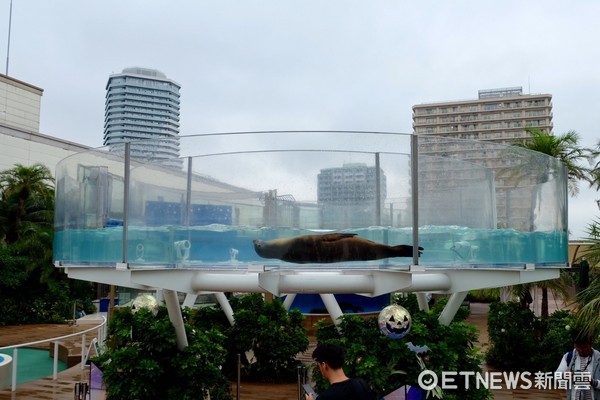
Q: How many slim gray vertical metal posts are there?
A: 4